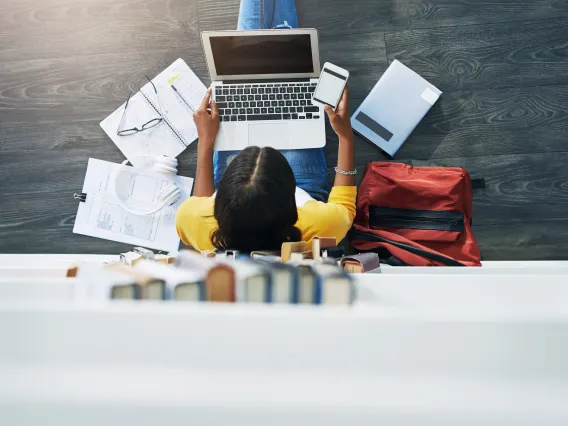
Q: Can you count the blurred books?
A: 8